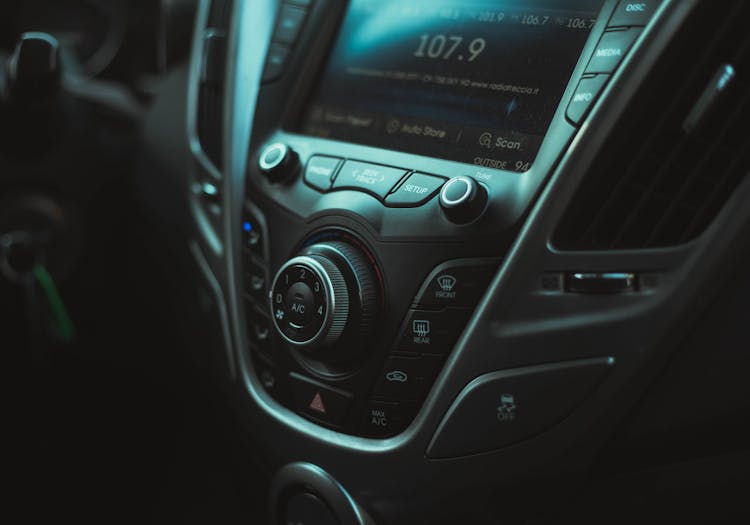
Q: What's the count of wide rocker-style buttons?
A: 1